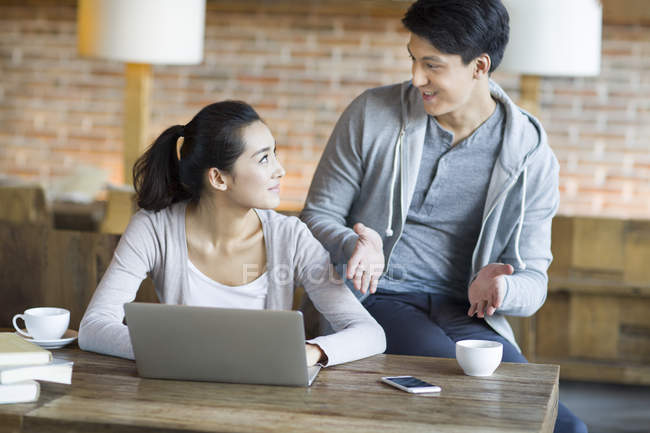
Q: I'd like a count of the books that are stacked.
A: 3